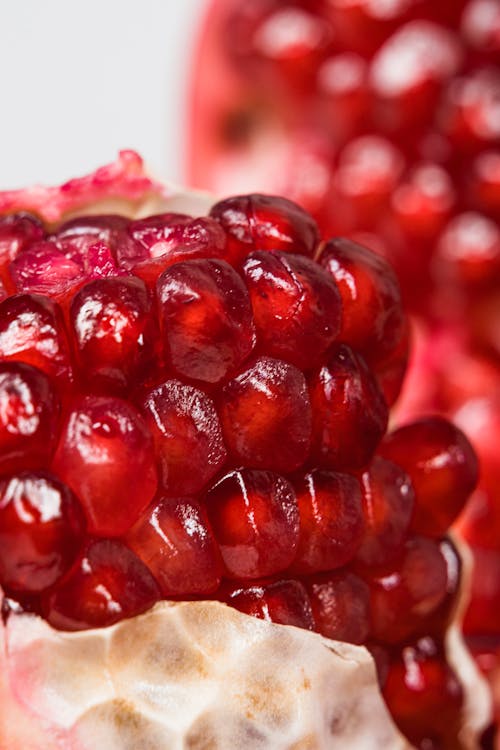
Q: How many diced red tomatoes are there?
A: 0